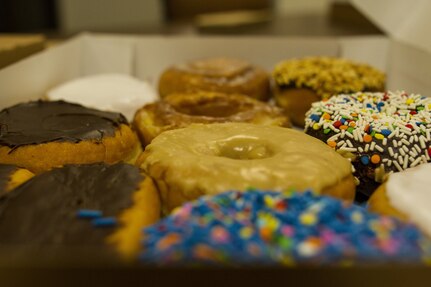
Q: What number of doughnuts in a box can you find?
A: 11